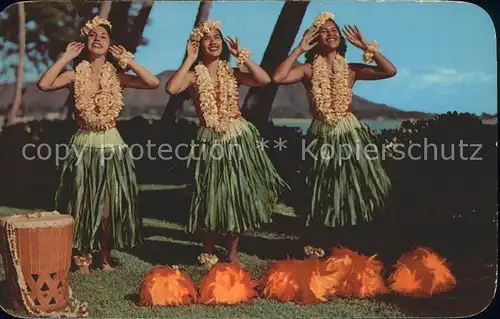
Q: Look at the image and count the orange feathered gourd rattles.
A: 6